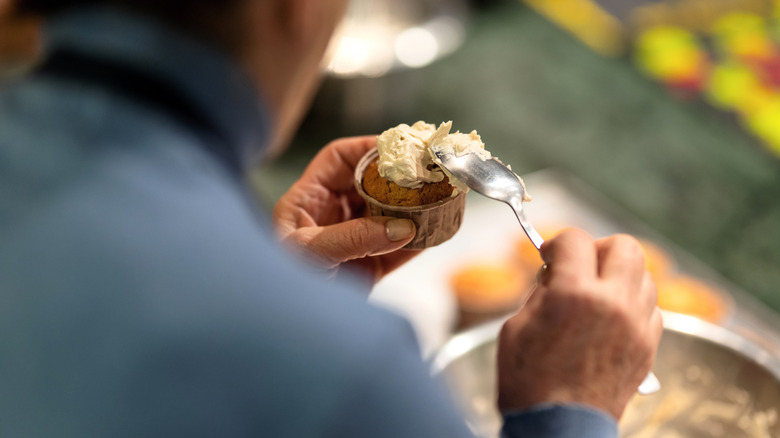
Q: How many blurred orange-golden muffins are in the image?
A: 4